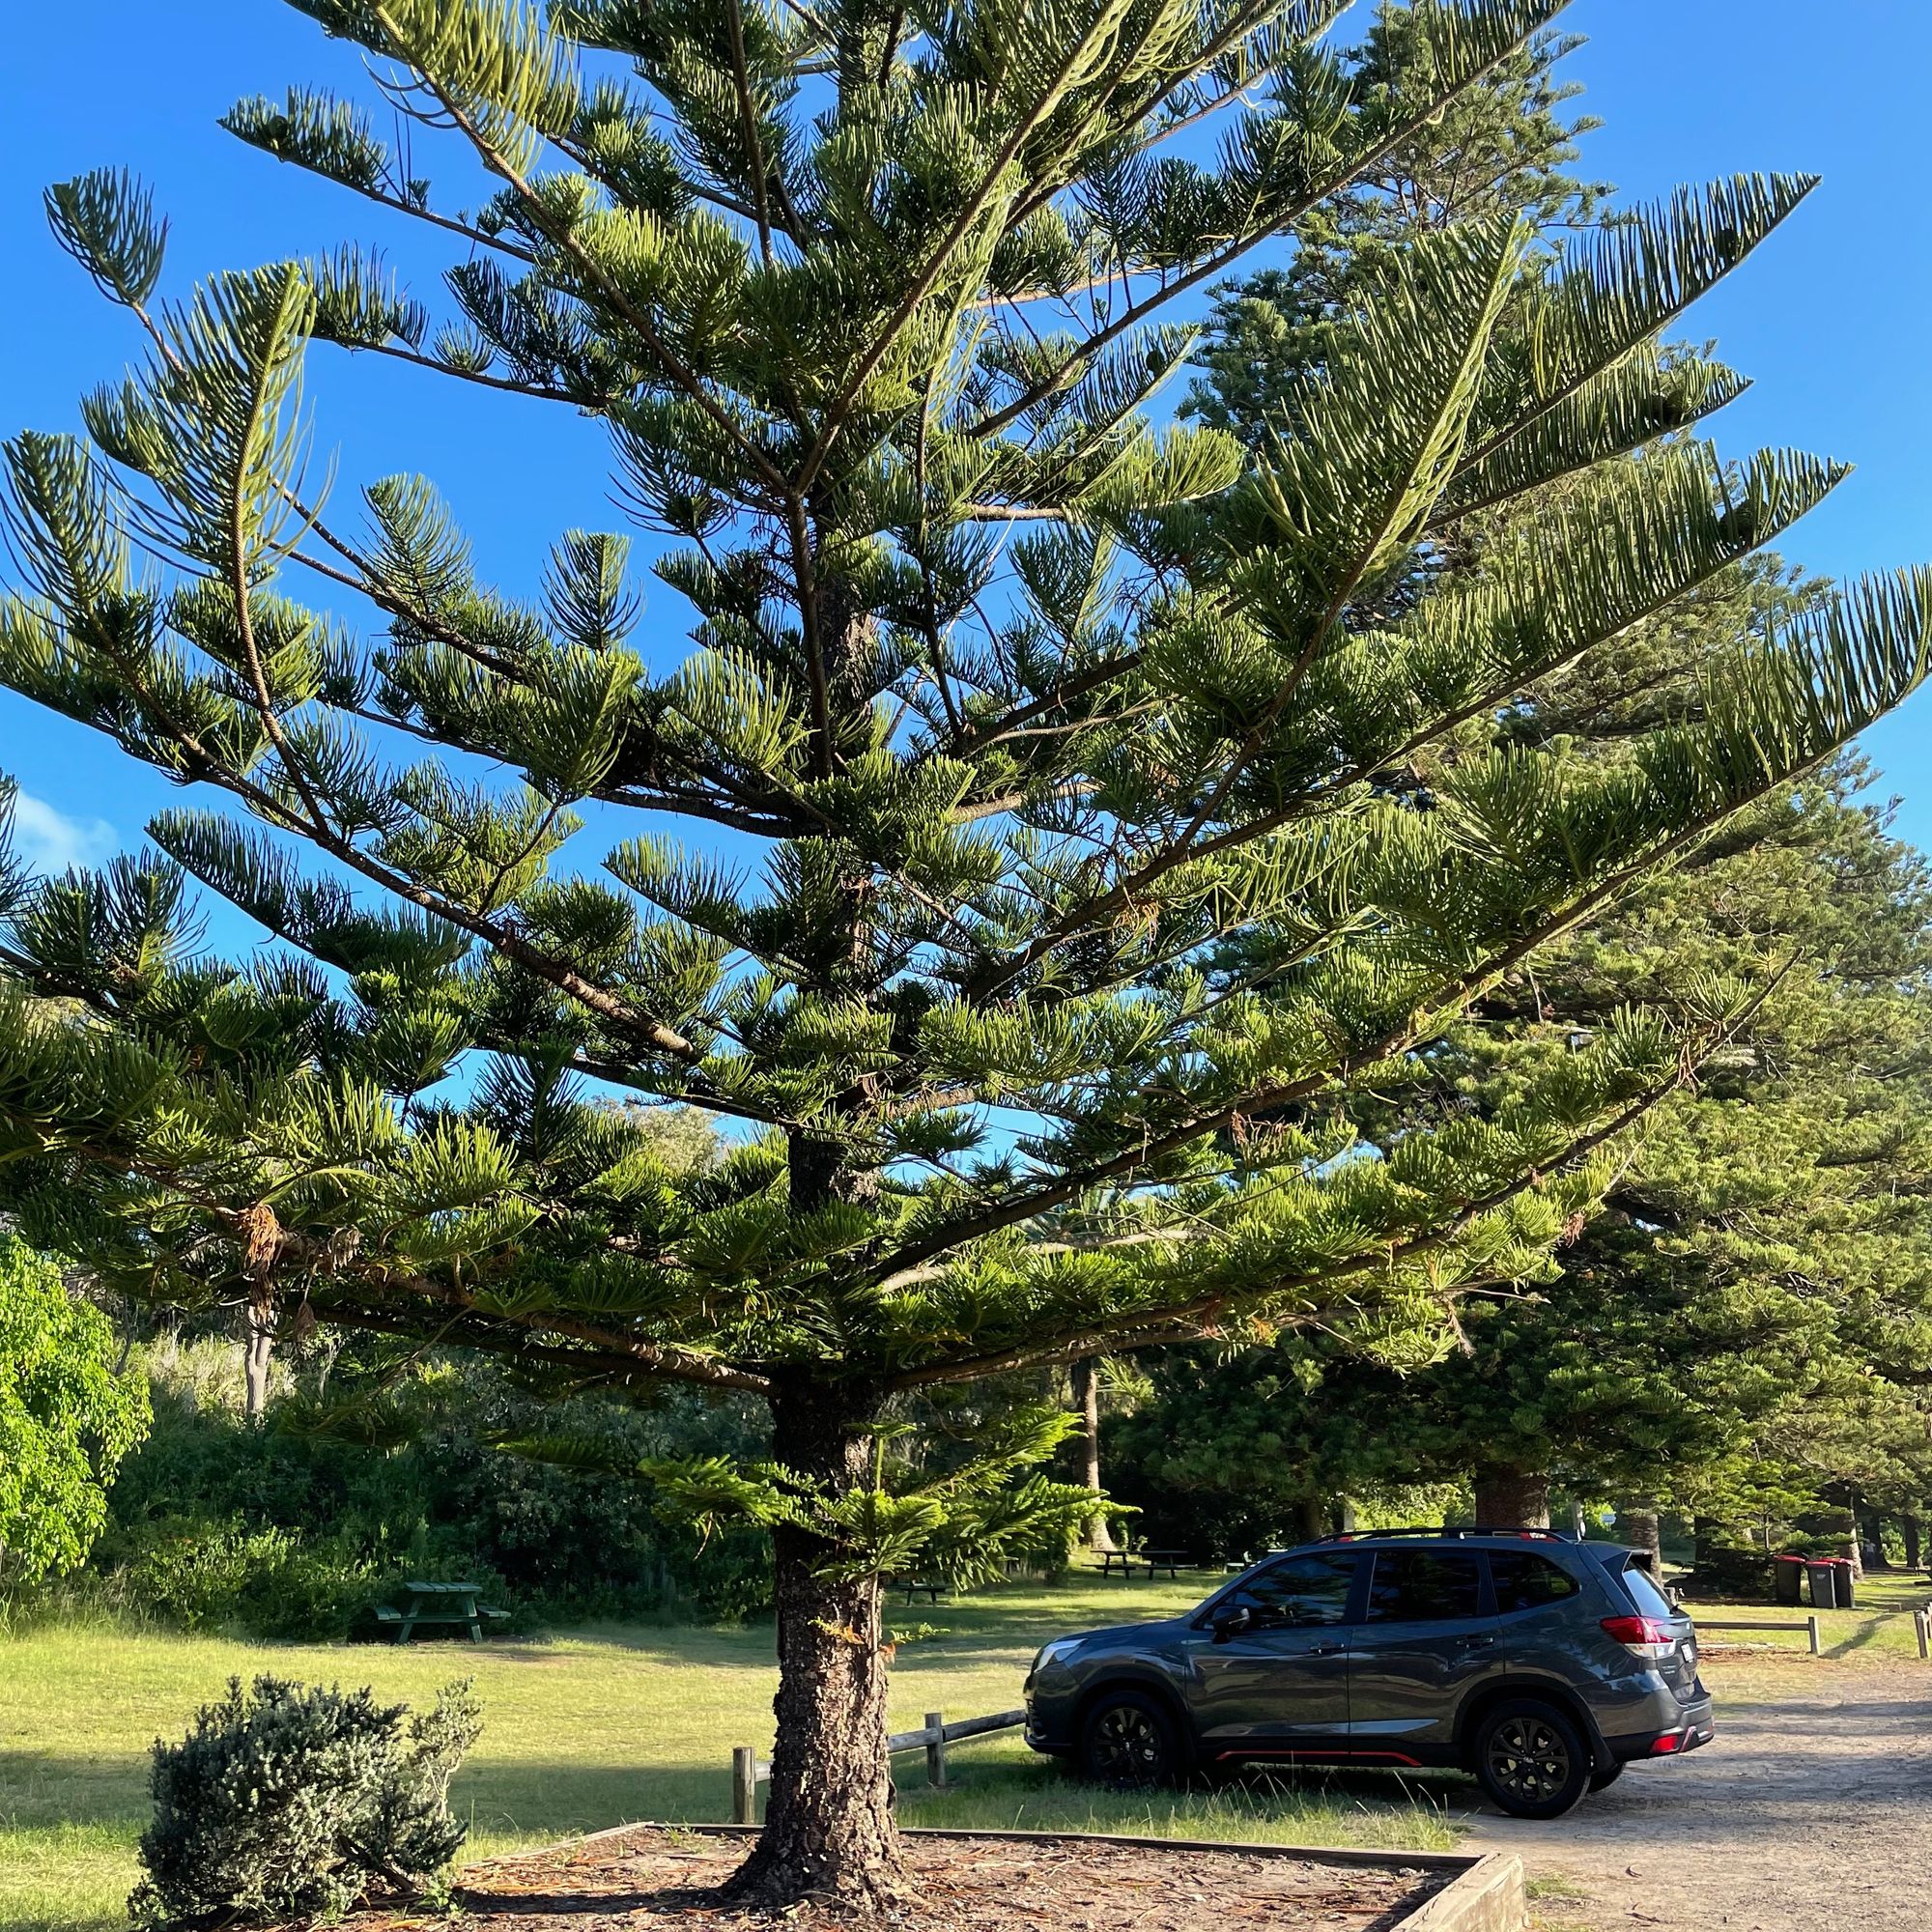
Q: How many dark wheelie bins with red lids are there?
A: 3